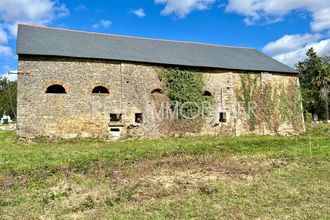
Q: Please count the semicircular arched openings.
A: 4